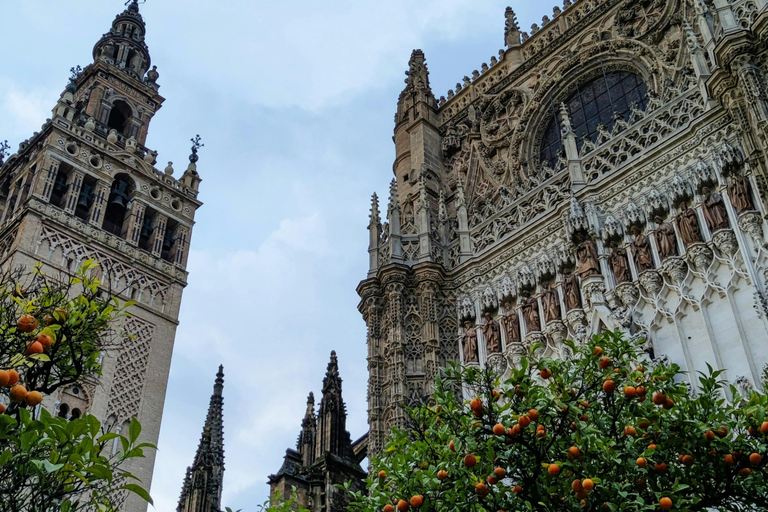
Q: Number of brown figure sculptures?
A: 13